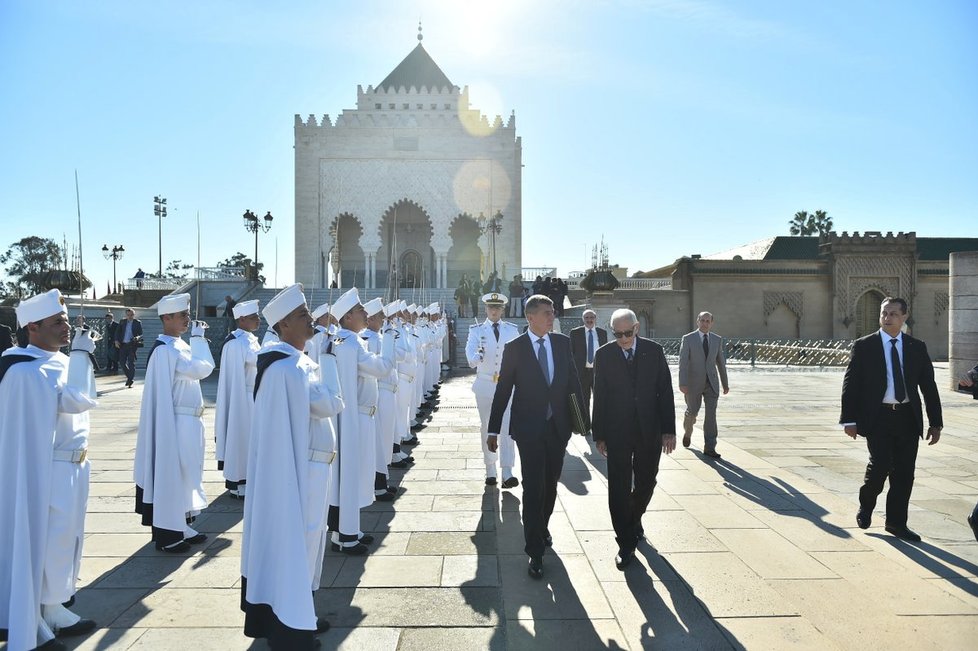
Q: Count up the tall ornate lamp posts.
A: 3